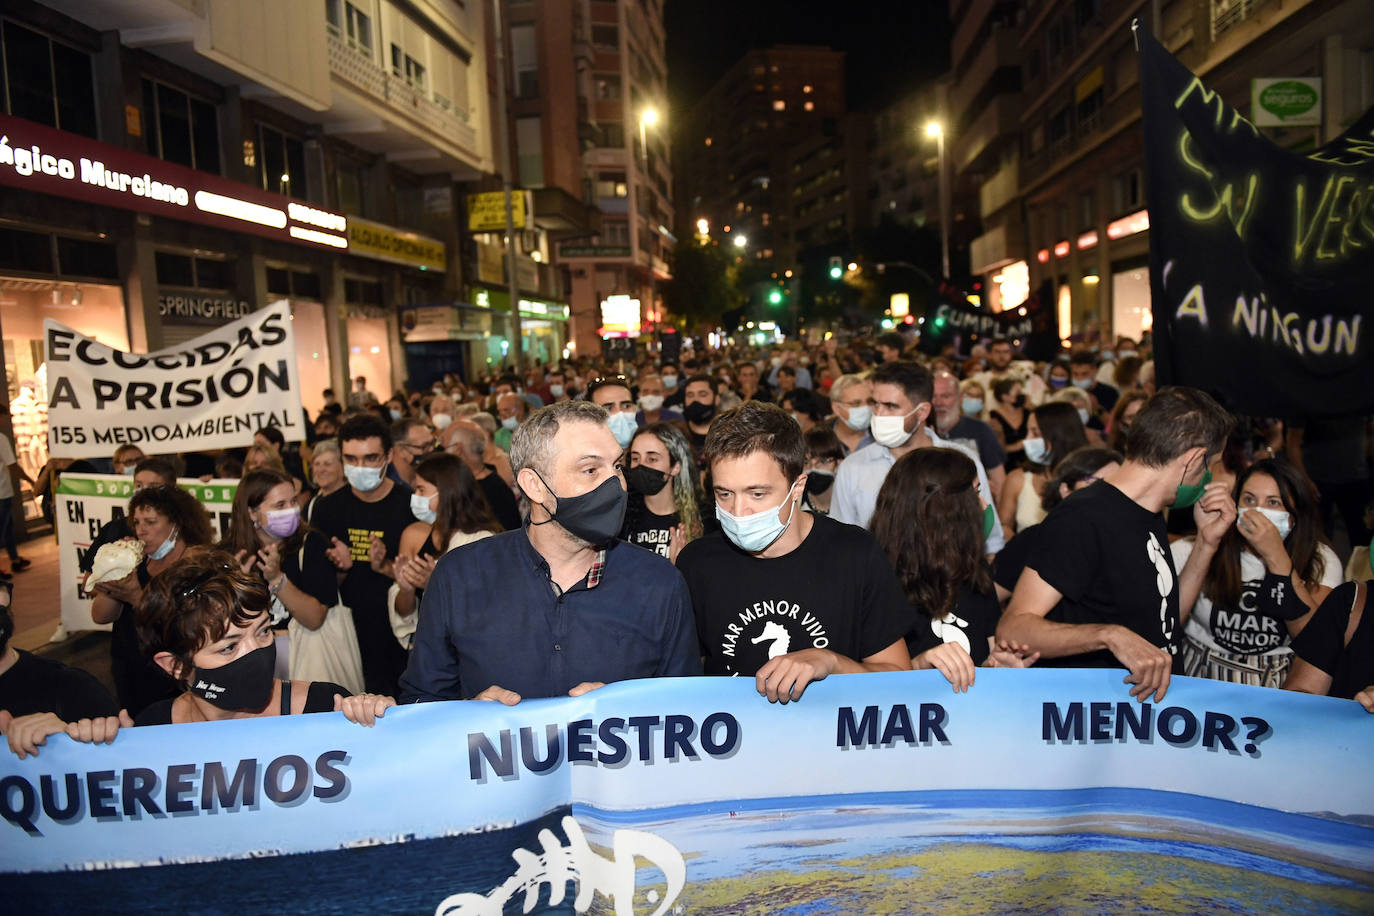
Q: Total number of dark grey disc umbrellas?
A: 0